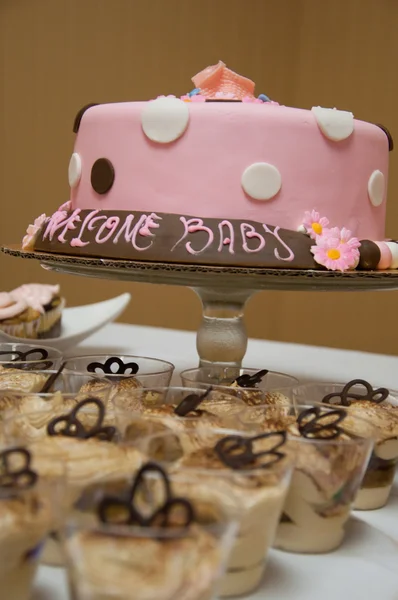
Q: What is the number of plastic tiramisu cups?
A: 11